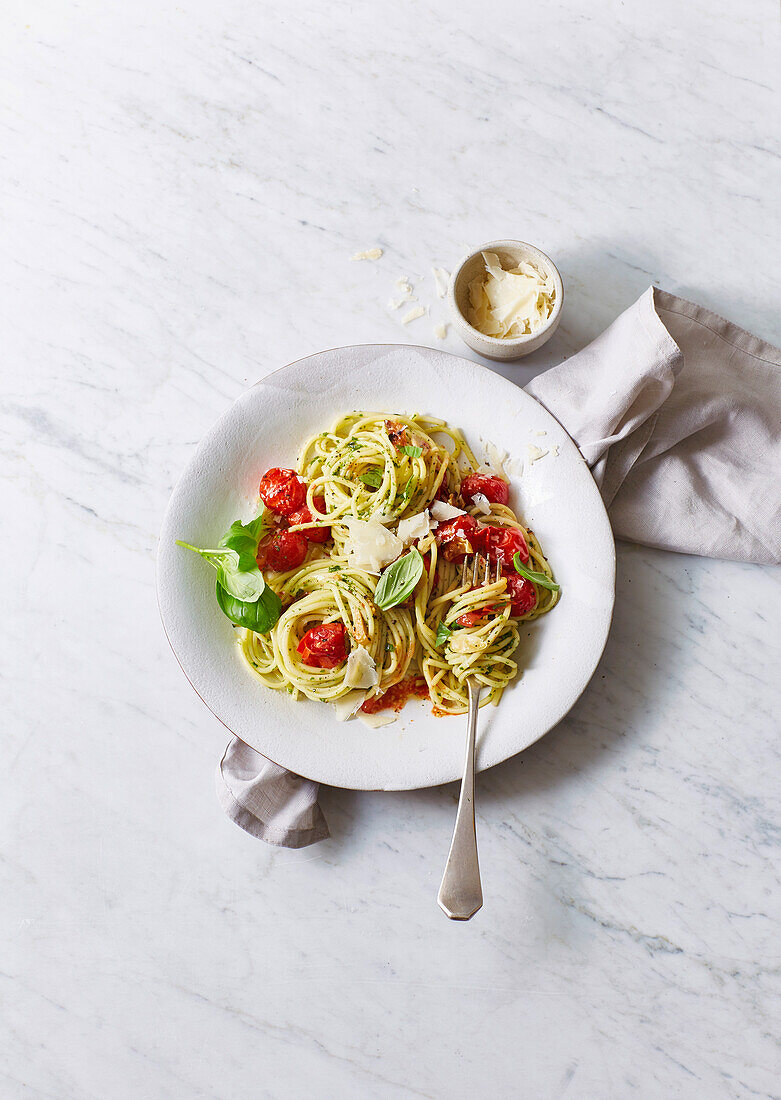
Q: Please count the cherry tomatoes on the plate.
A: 8